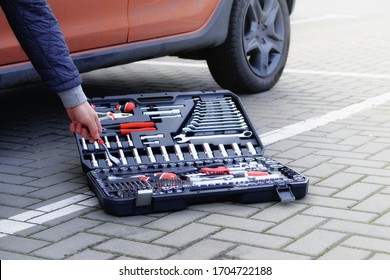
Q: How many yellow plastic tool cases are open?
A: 0